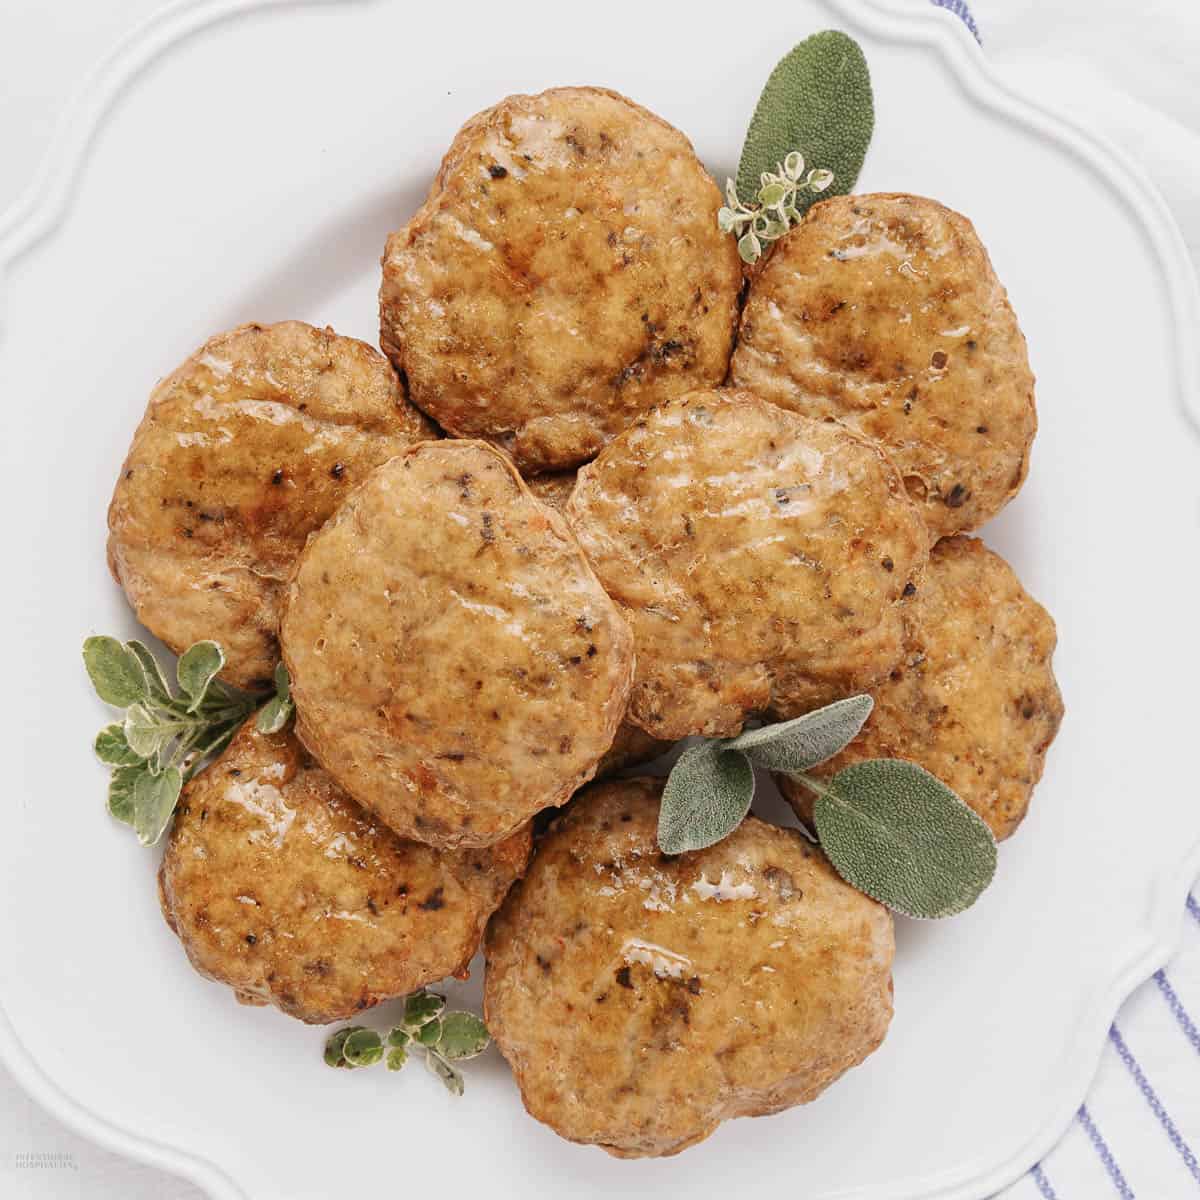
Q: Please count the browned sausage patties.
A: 8